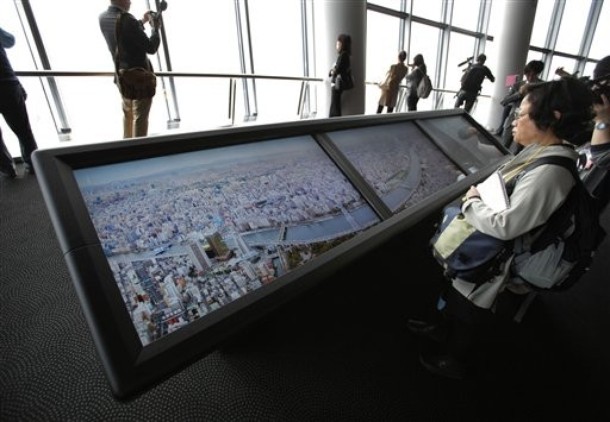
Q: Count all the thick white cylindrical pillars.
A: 2